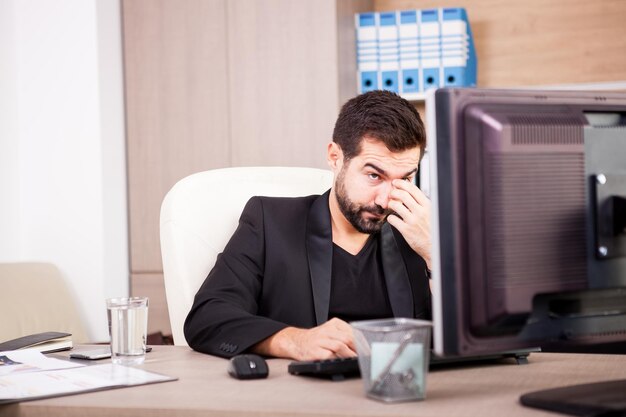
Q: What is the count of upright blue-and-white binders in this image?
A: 5